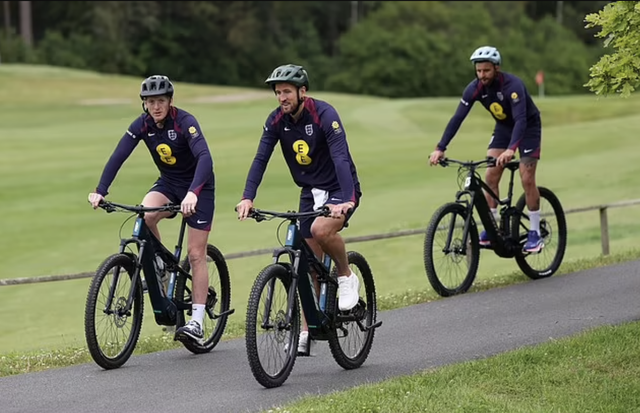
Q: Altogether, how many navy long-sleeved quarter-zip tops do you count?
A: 3